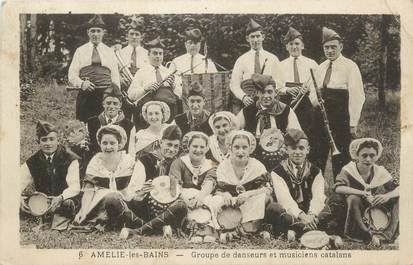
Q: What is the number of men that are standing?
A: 7